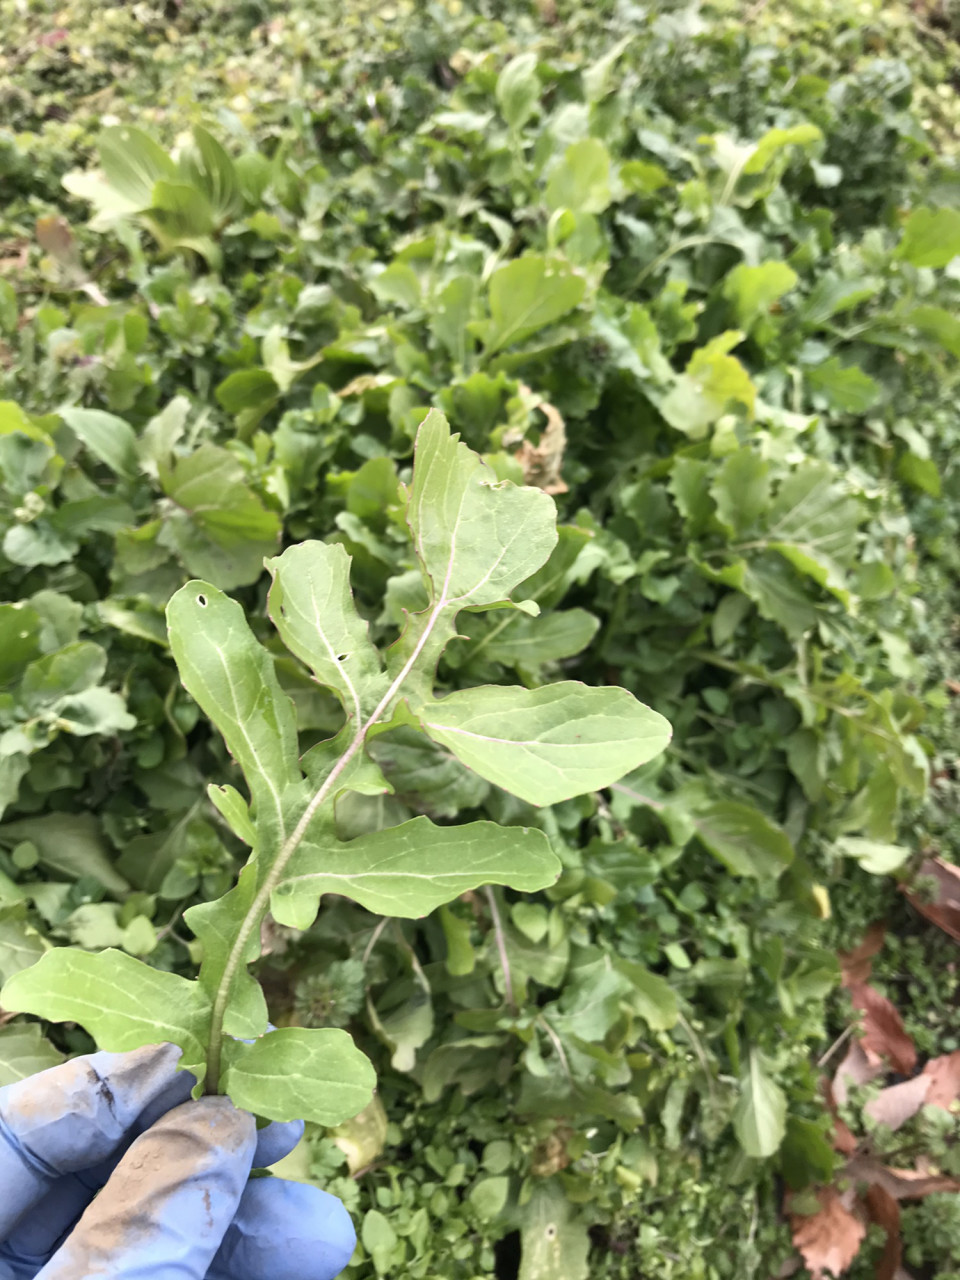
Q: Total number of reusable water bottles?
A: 0